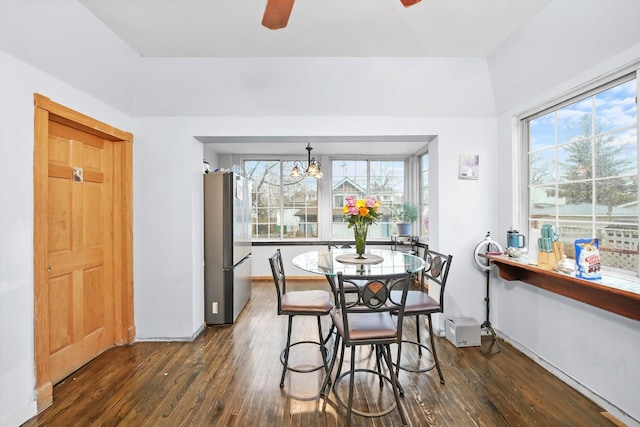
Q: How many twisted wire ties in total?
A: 0